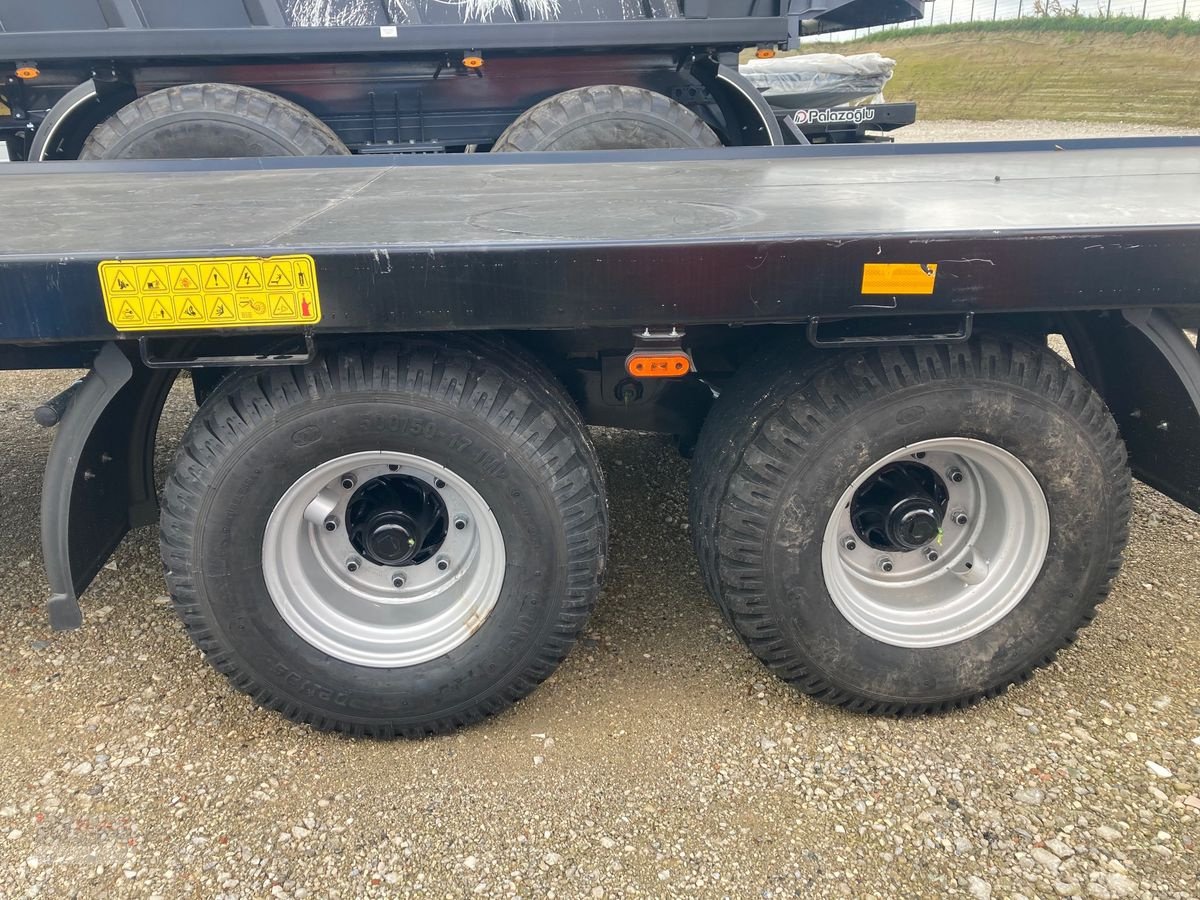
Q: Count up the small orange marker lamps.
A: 4